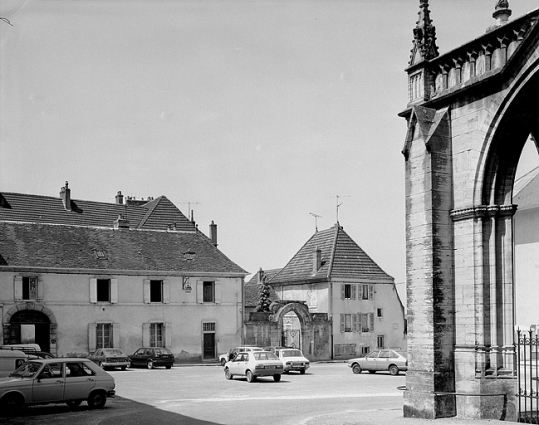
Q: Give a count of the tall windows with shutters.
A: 10